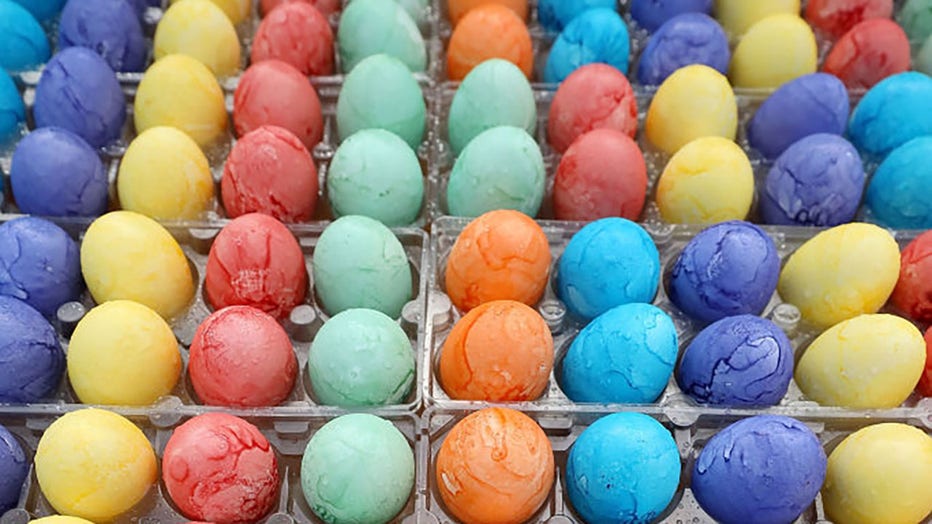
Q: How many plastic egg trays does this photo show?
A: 8